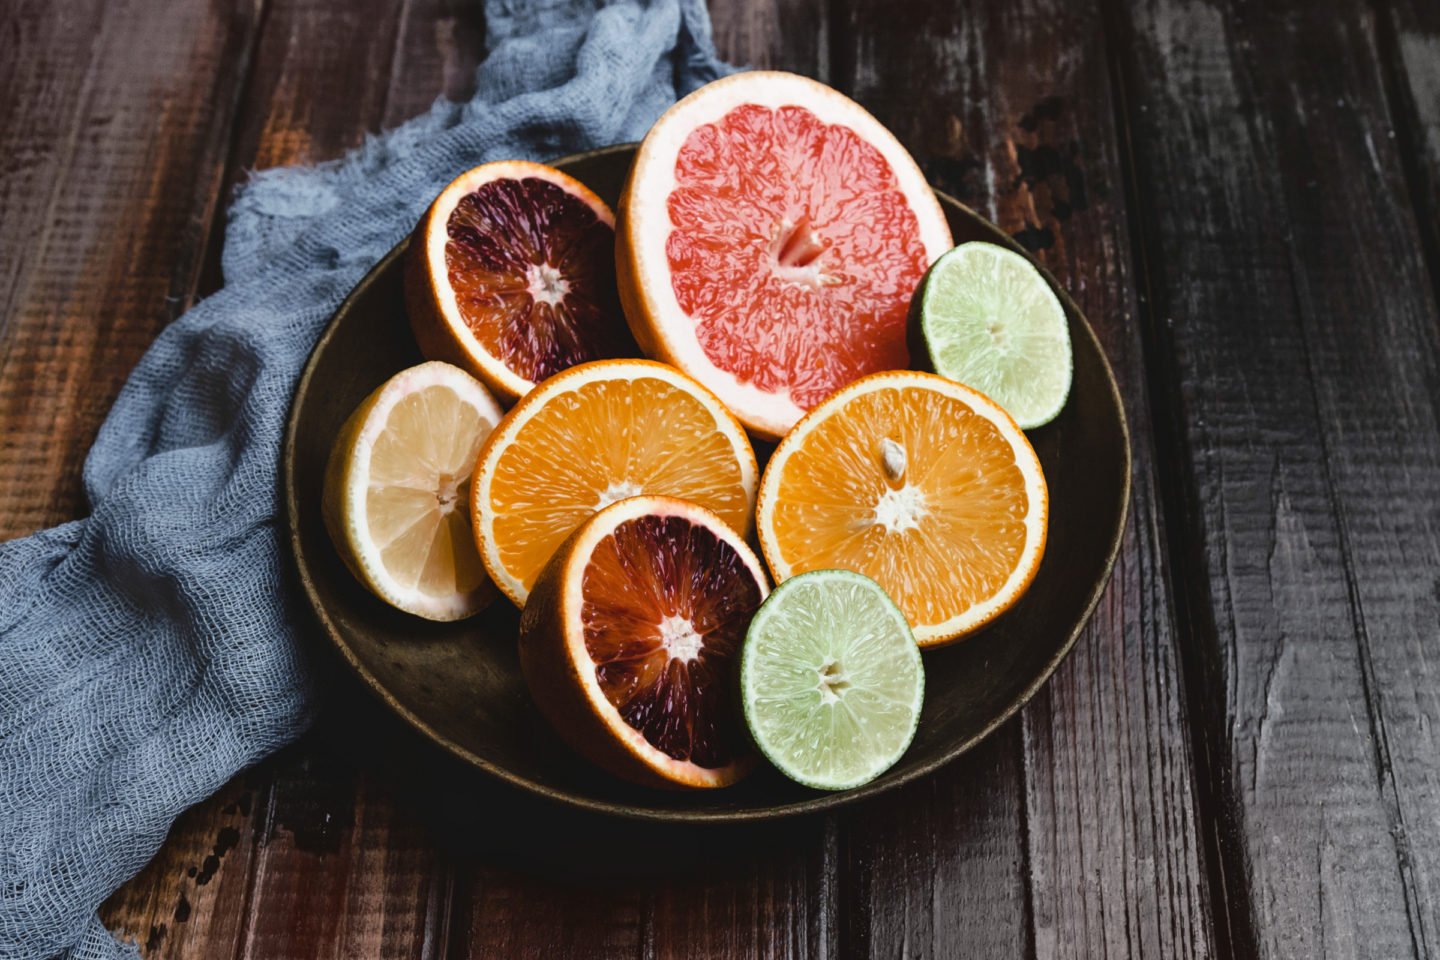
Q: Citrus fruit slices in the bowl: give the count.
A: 8